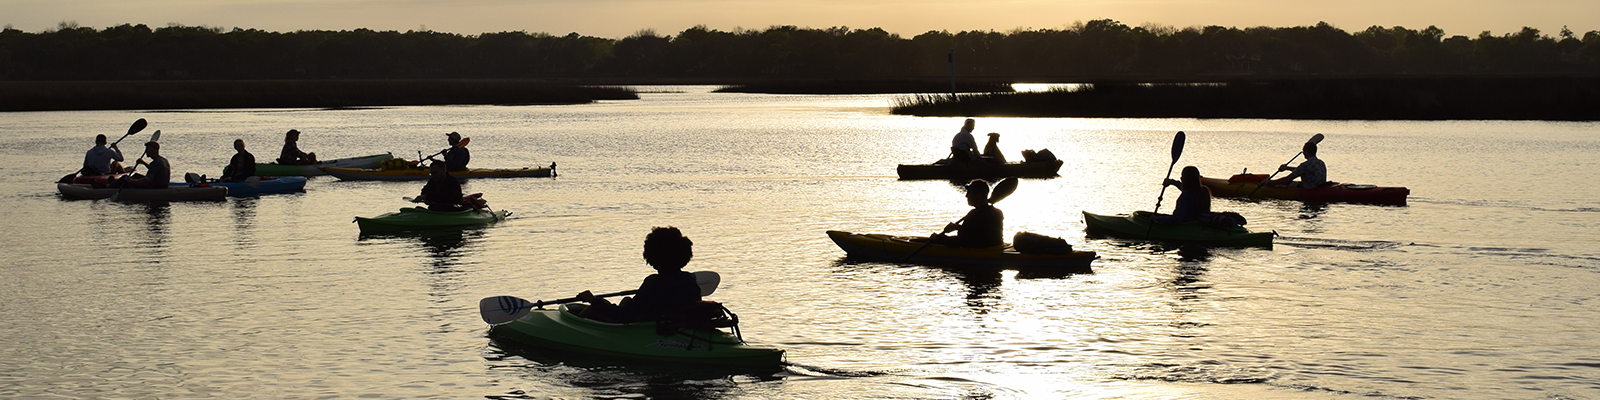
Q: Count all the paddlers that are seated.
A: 11